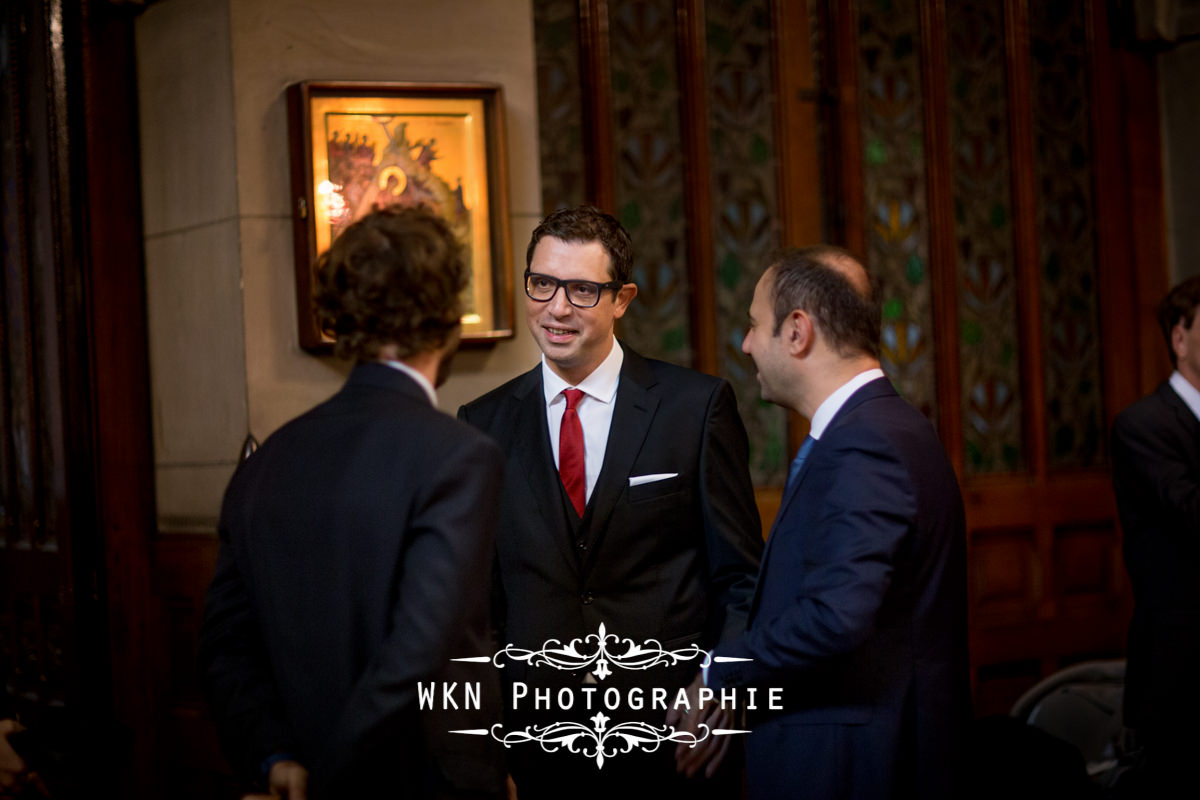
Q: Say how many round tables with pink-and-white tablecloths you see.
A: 0